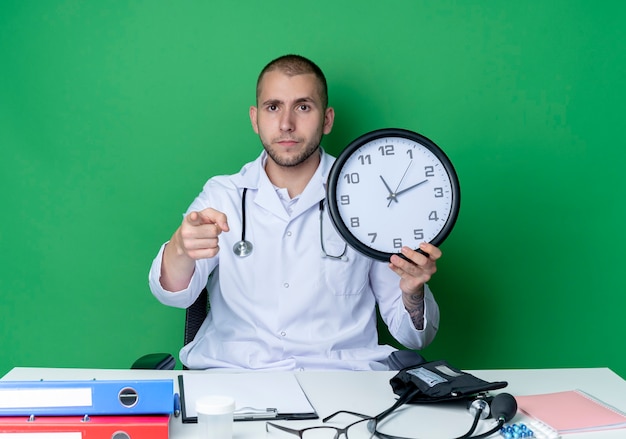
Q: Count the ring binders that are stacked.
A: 2